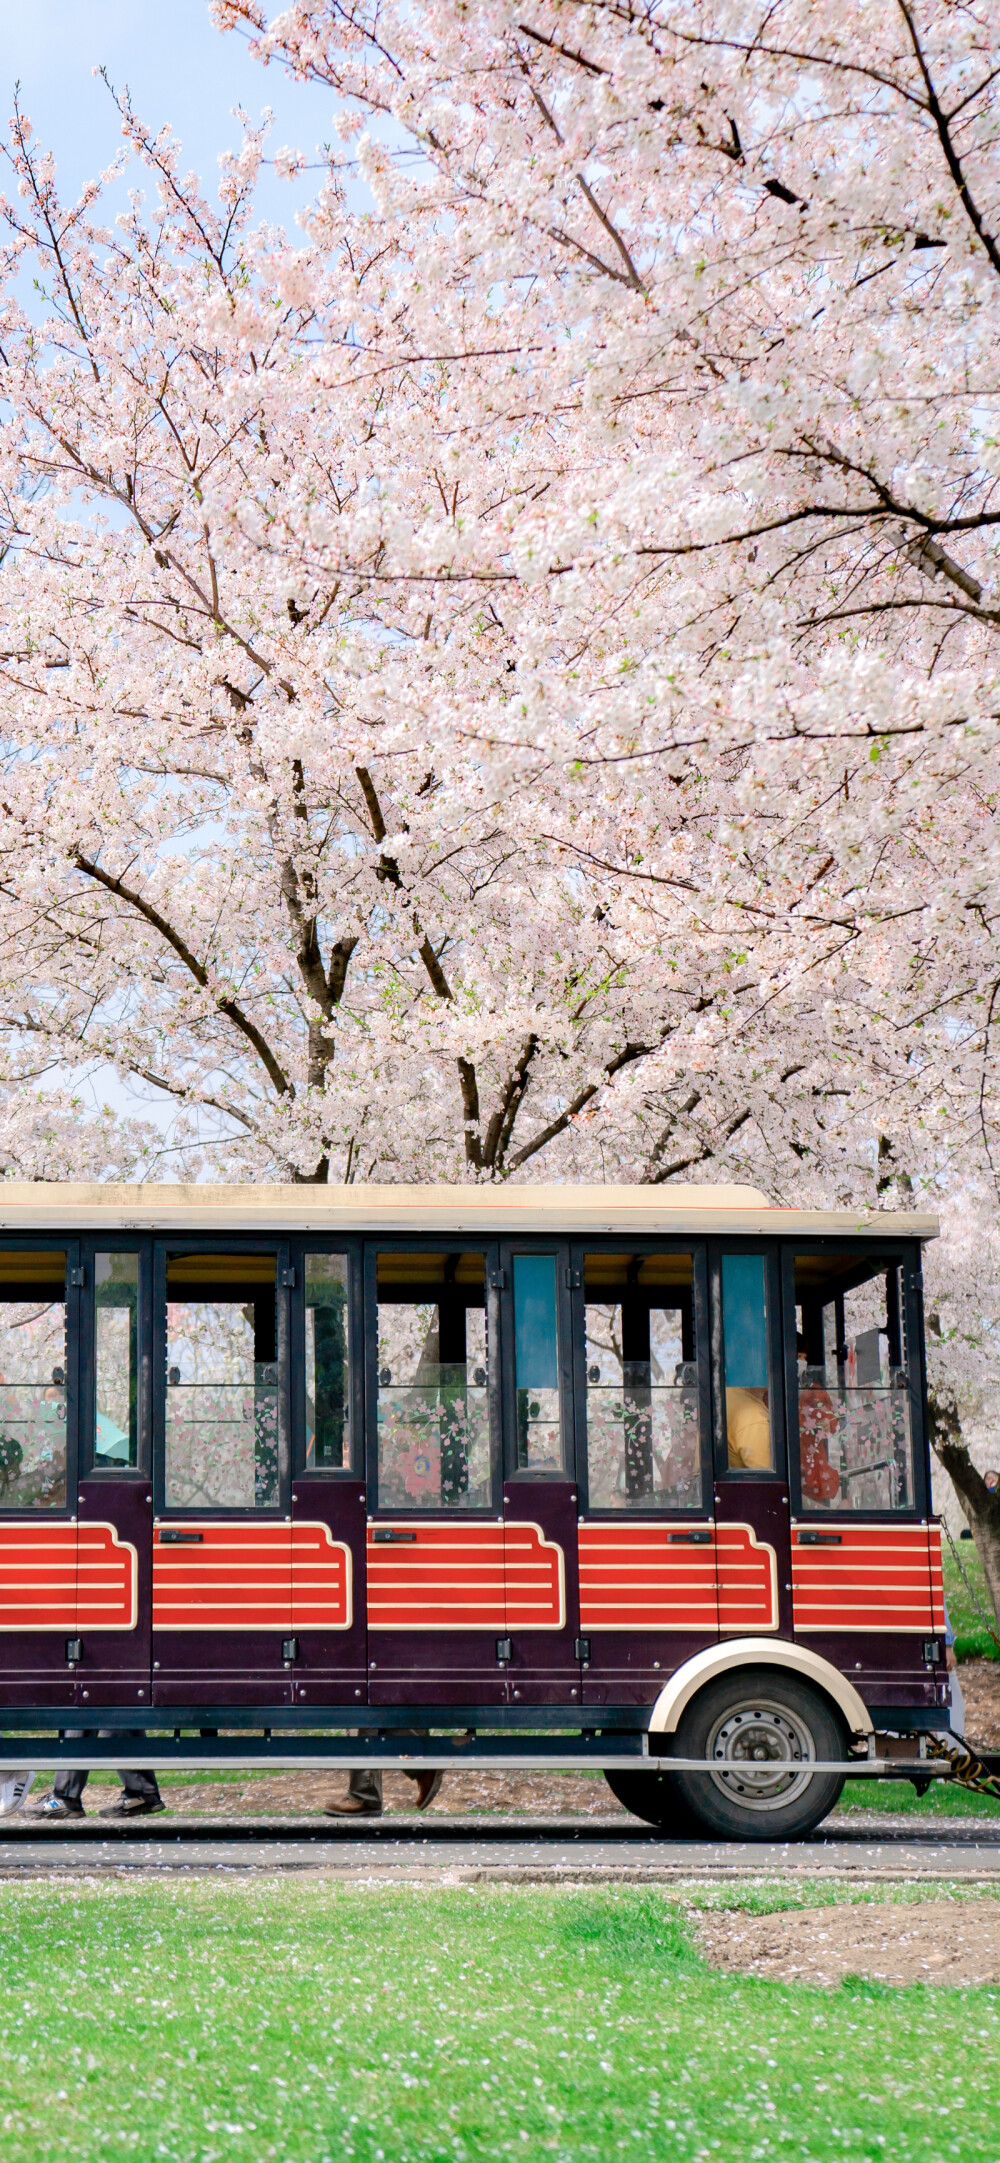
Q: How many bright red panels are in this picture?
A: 5